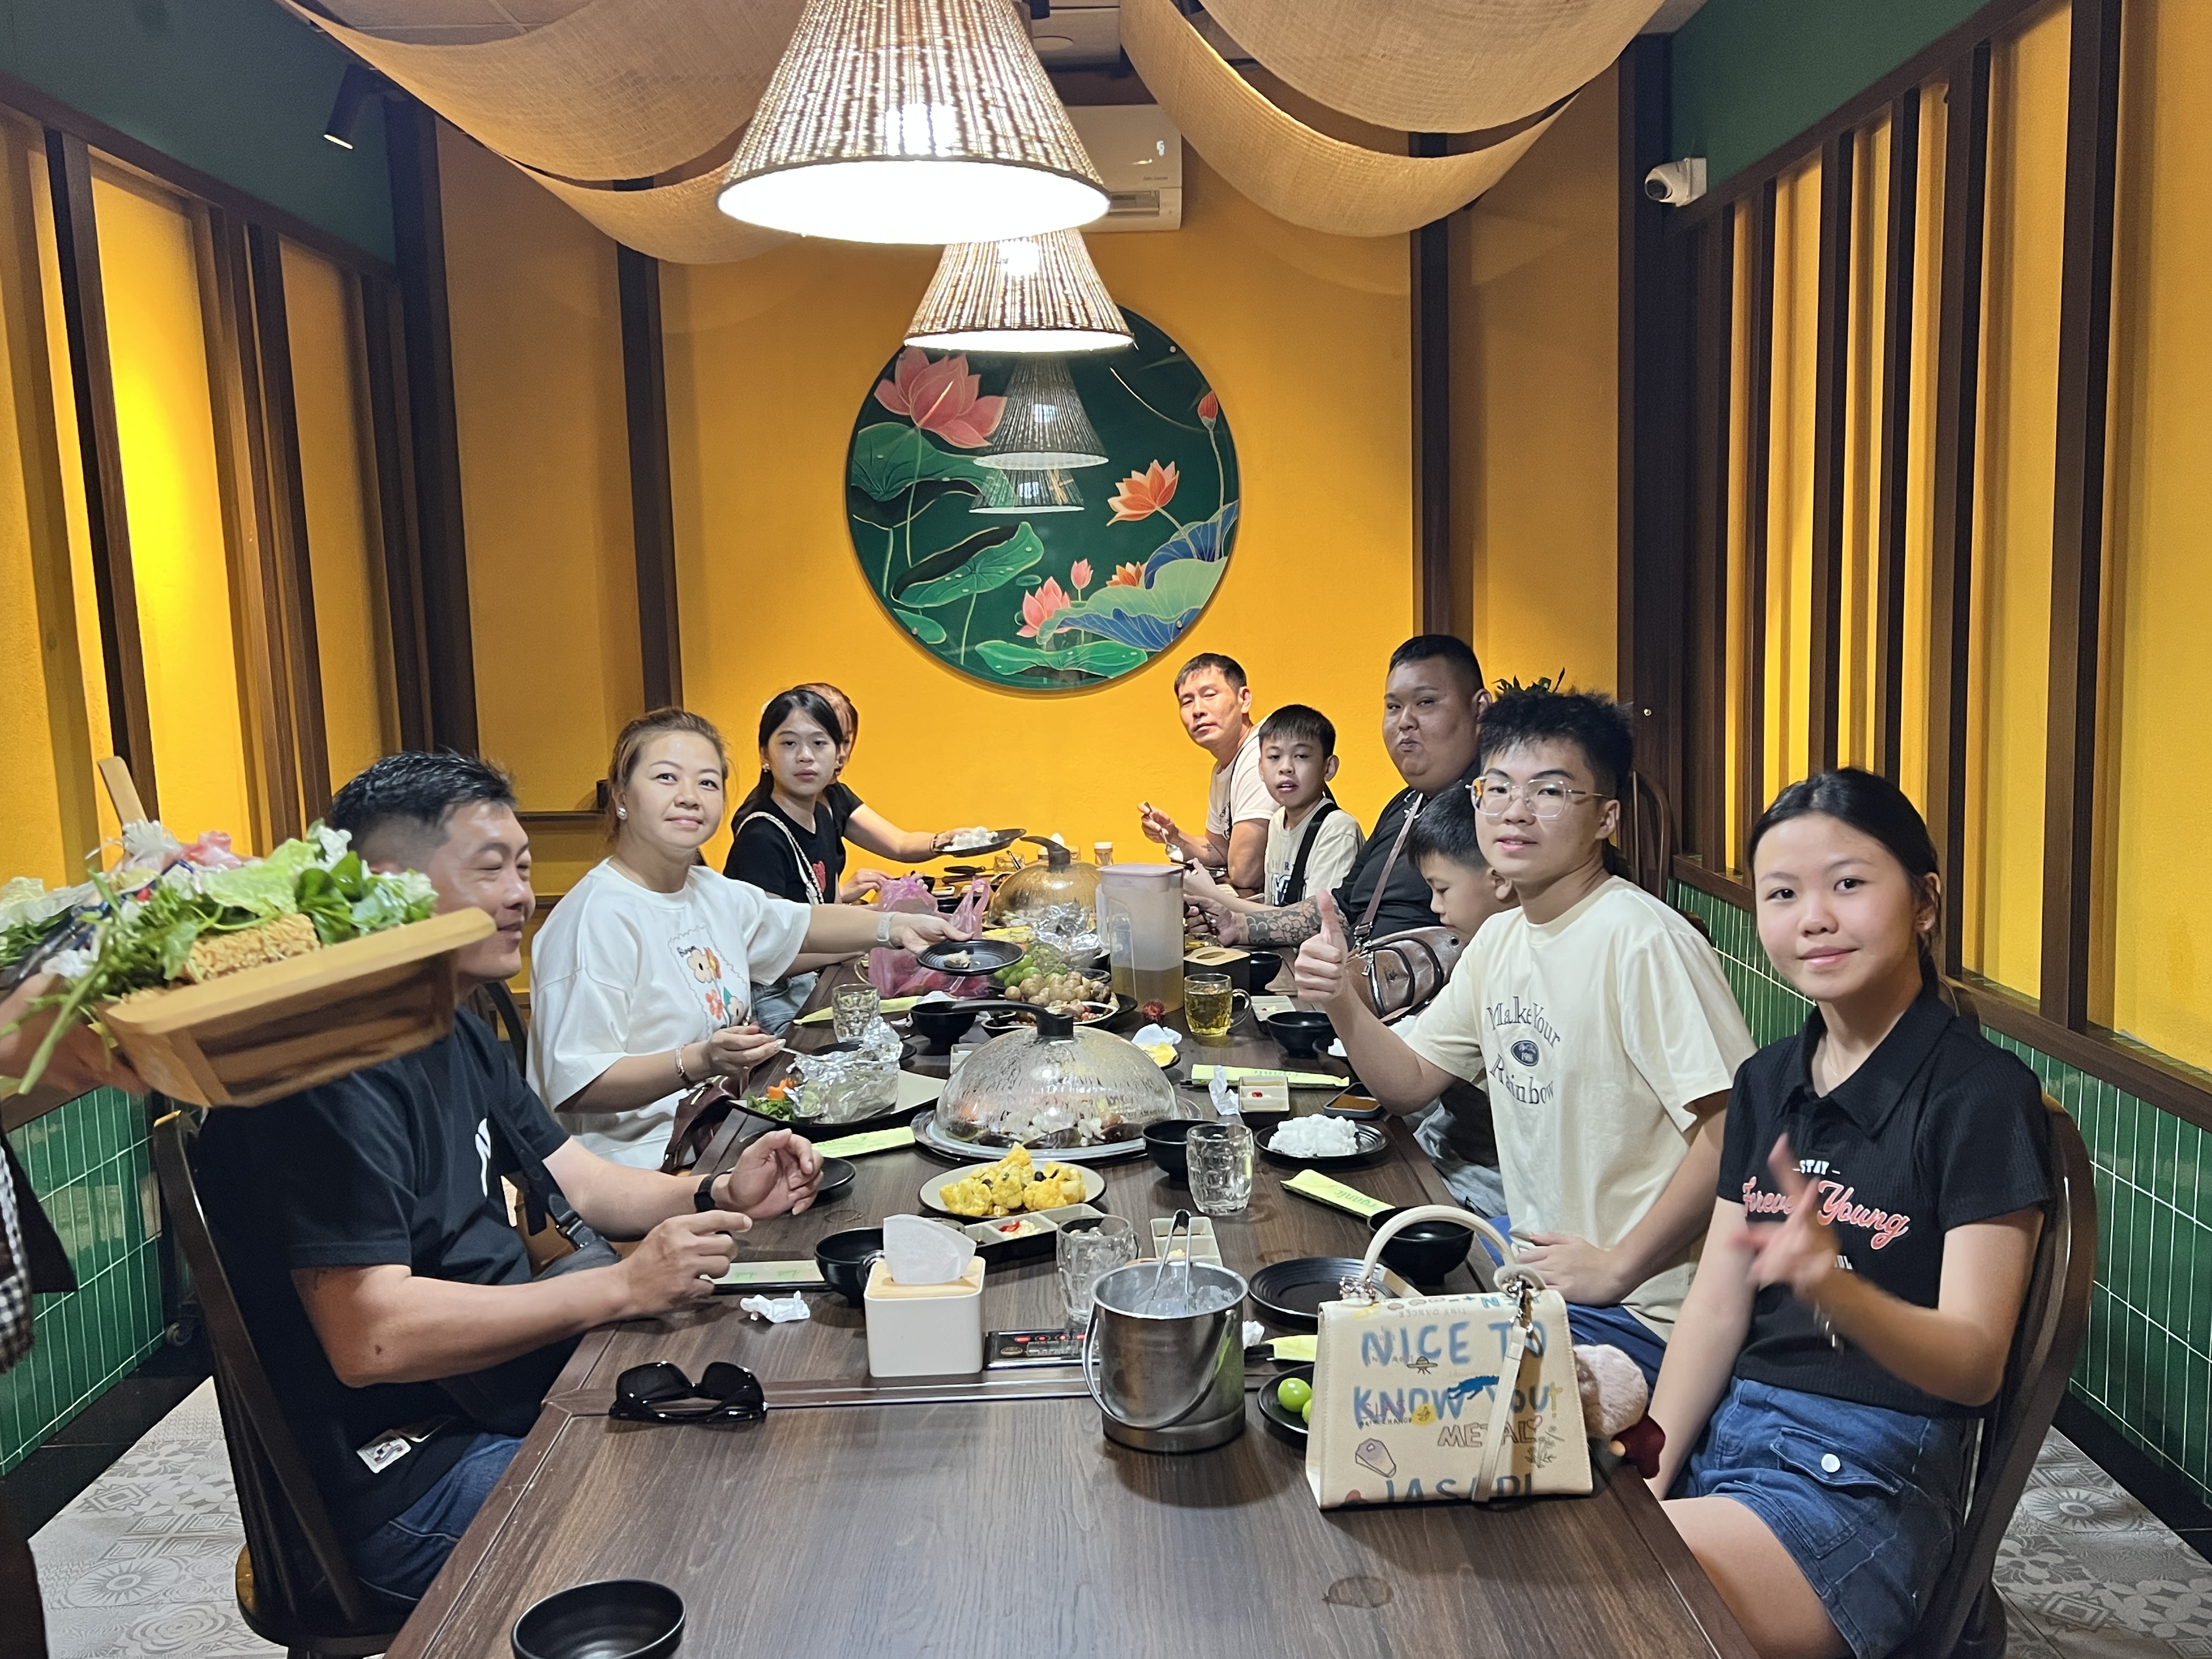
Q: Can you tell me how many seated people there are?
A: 10